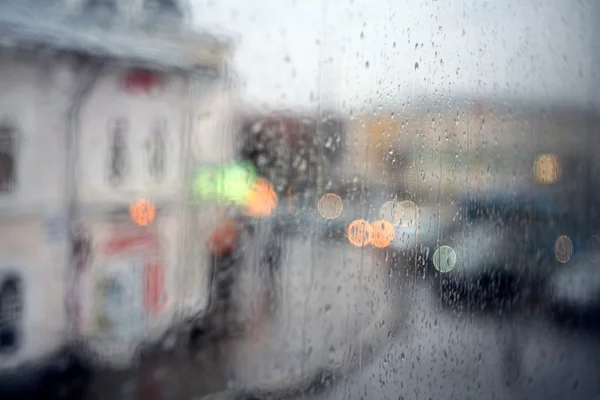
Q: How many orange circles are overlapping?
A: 2